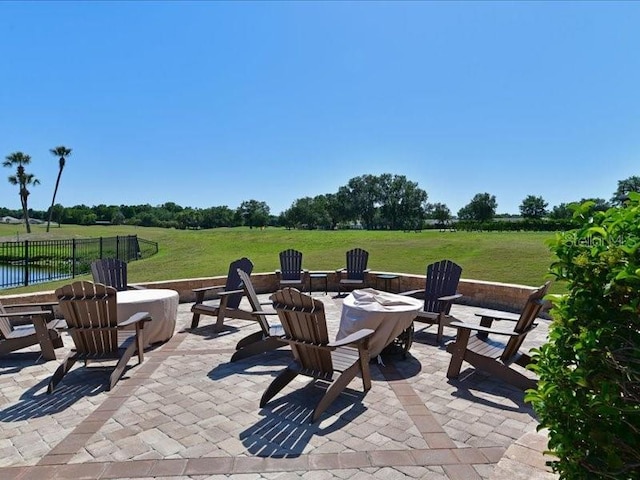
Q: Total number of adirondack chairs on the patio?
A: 10